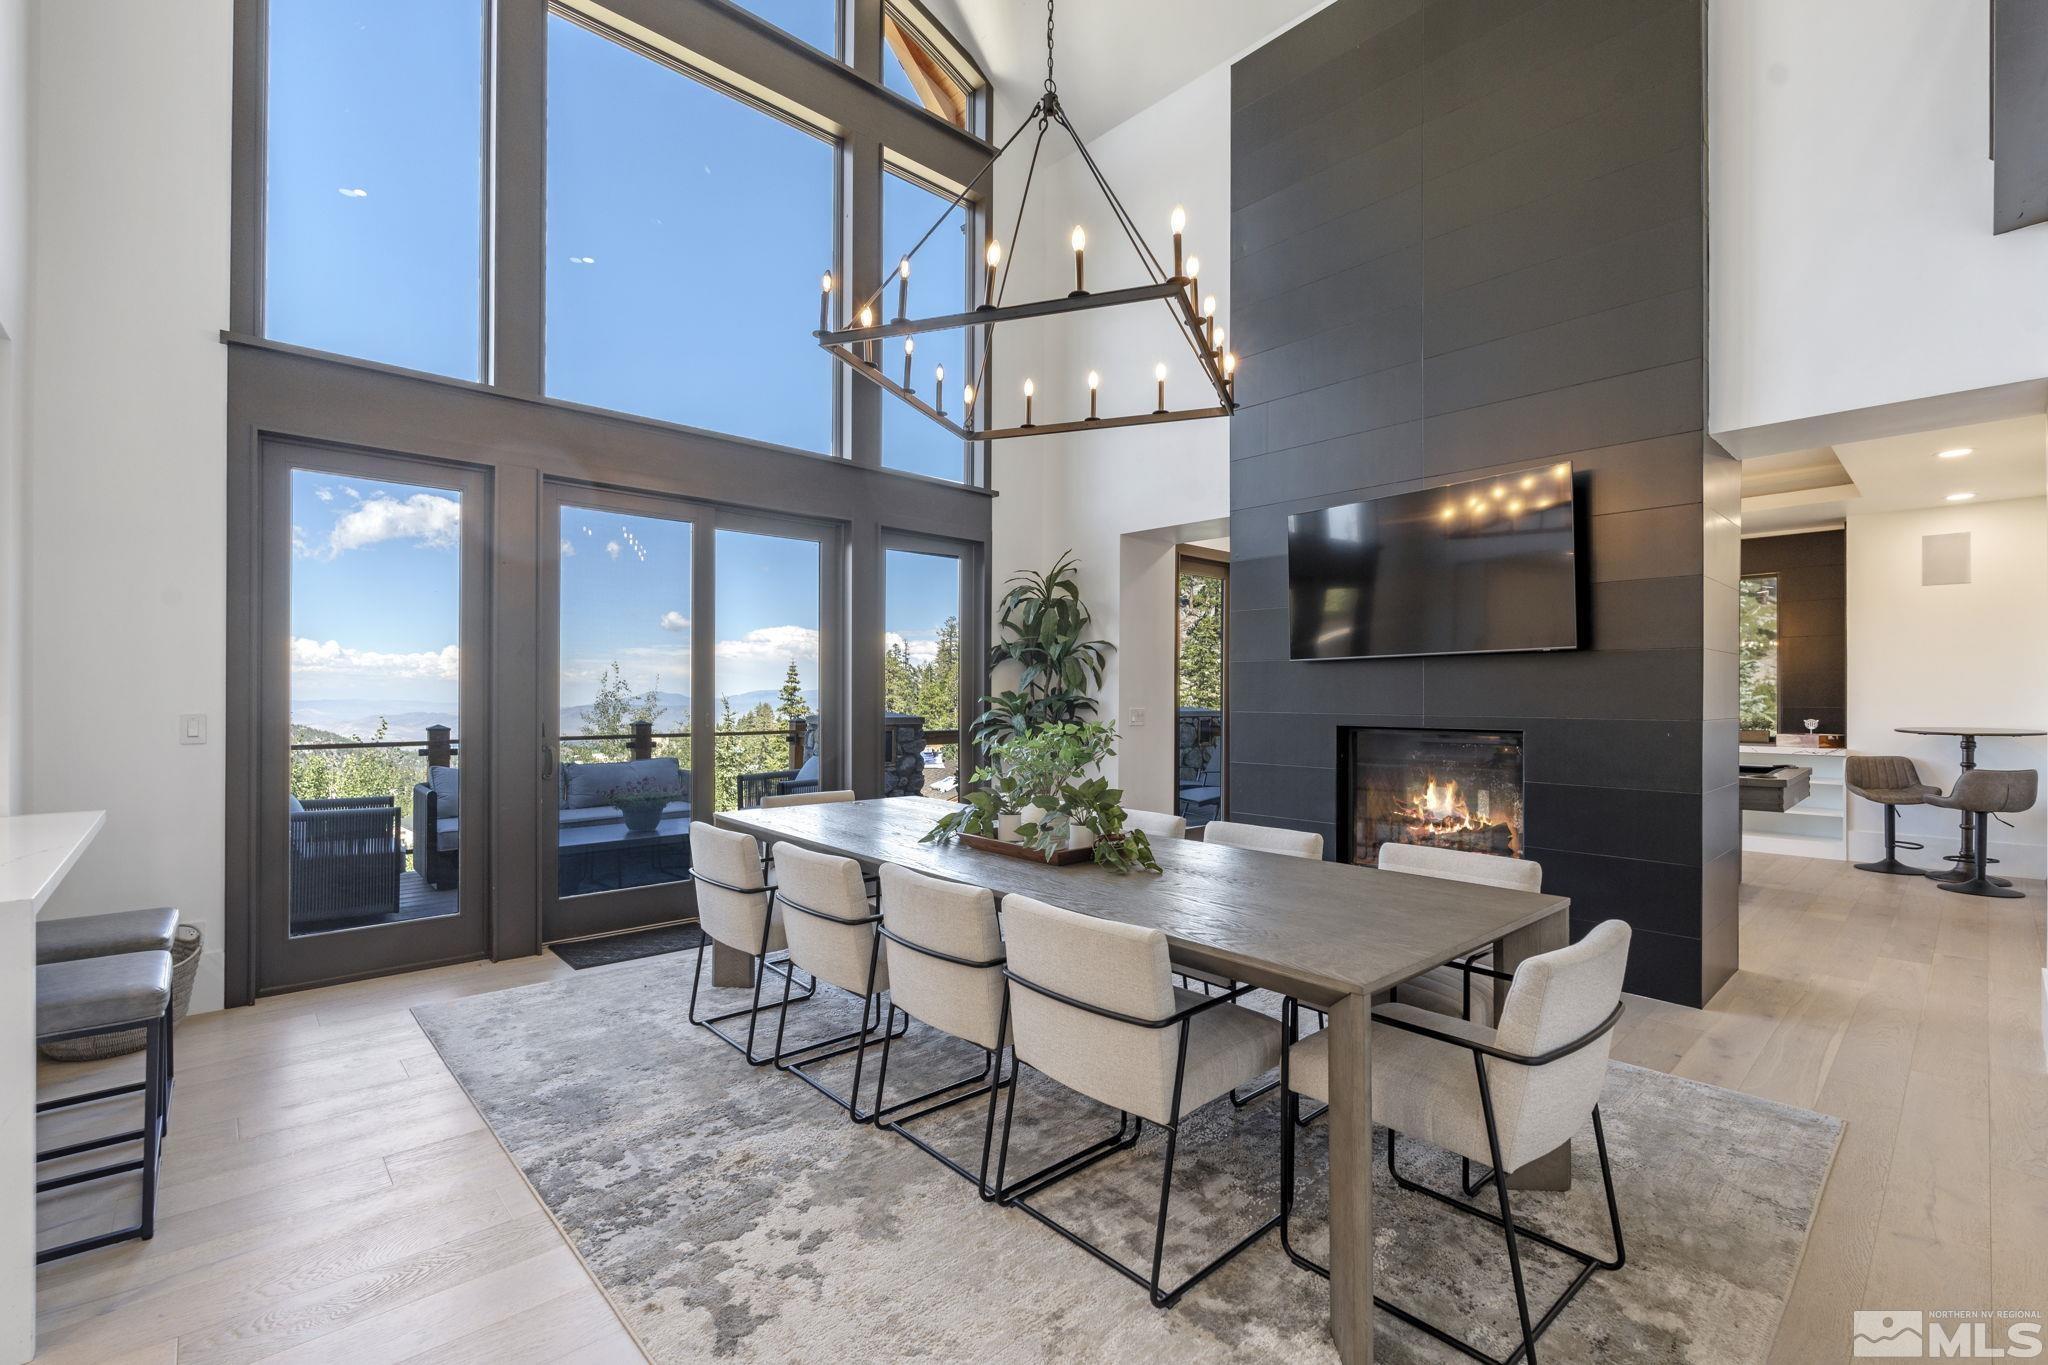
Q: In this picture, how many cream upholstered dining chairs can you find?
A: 9